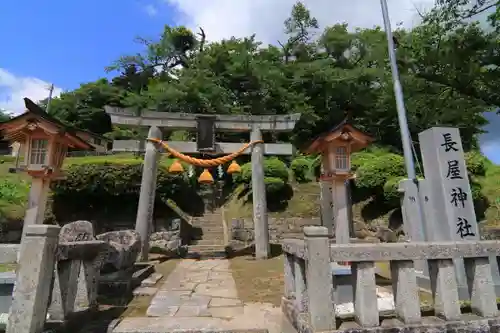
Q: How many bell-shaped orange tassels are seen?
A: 3